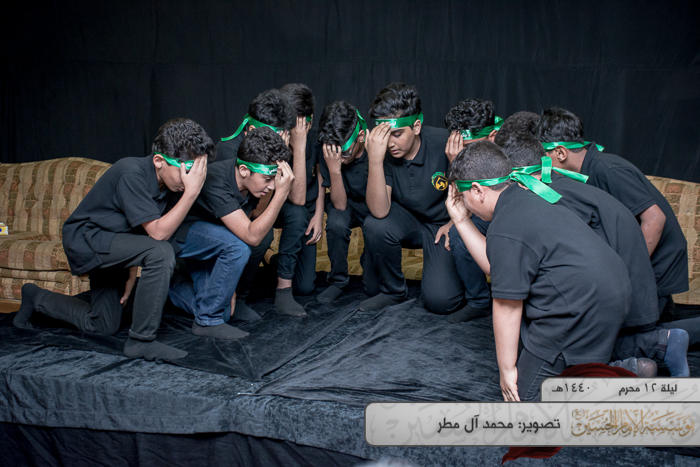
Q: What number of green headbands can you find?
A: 10